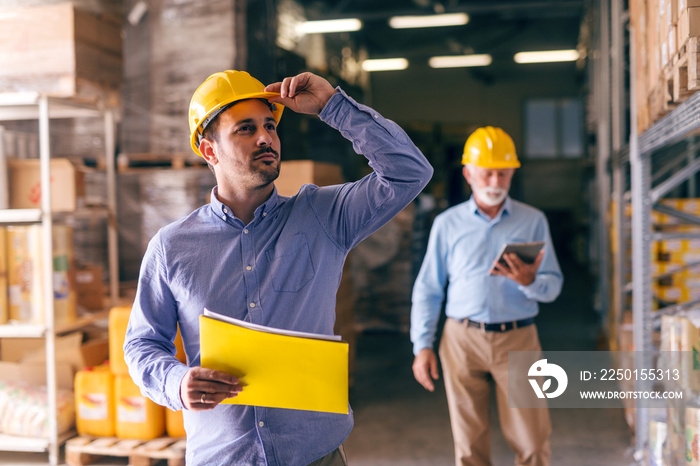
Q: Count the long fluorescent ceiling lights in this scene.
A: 5